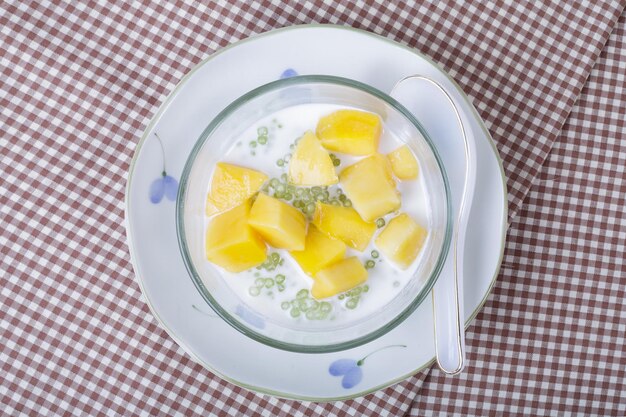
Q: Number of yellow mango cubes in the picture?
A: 11